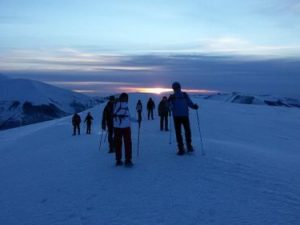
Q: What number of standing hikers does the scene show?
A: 8